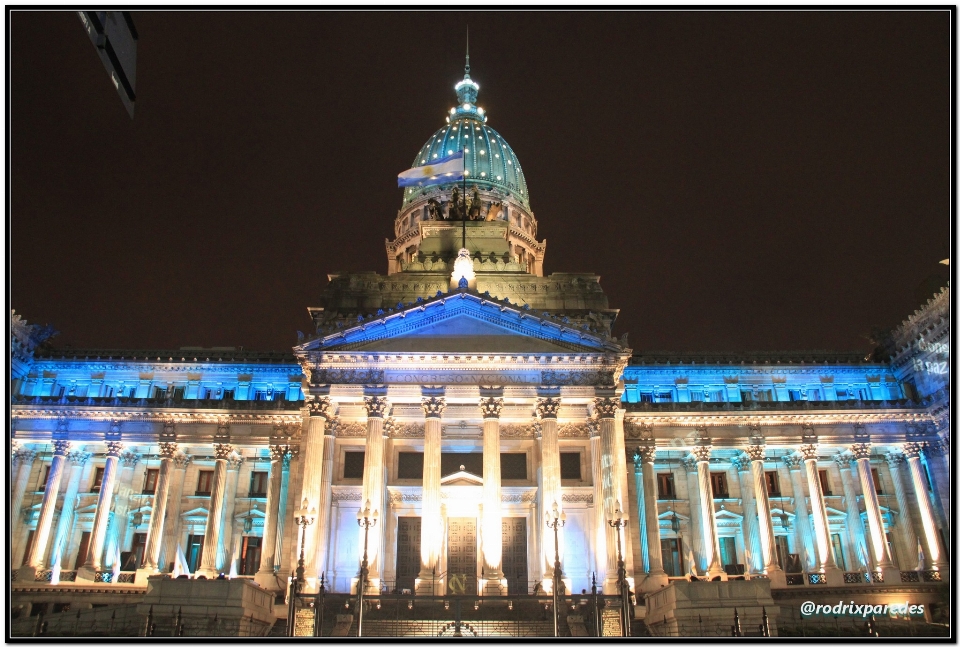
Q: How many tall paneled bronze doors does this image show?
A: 3